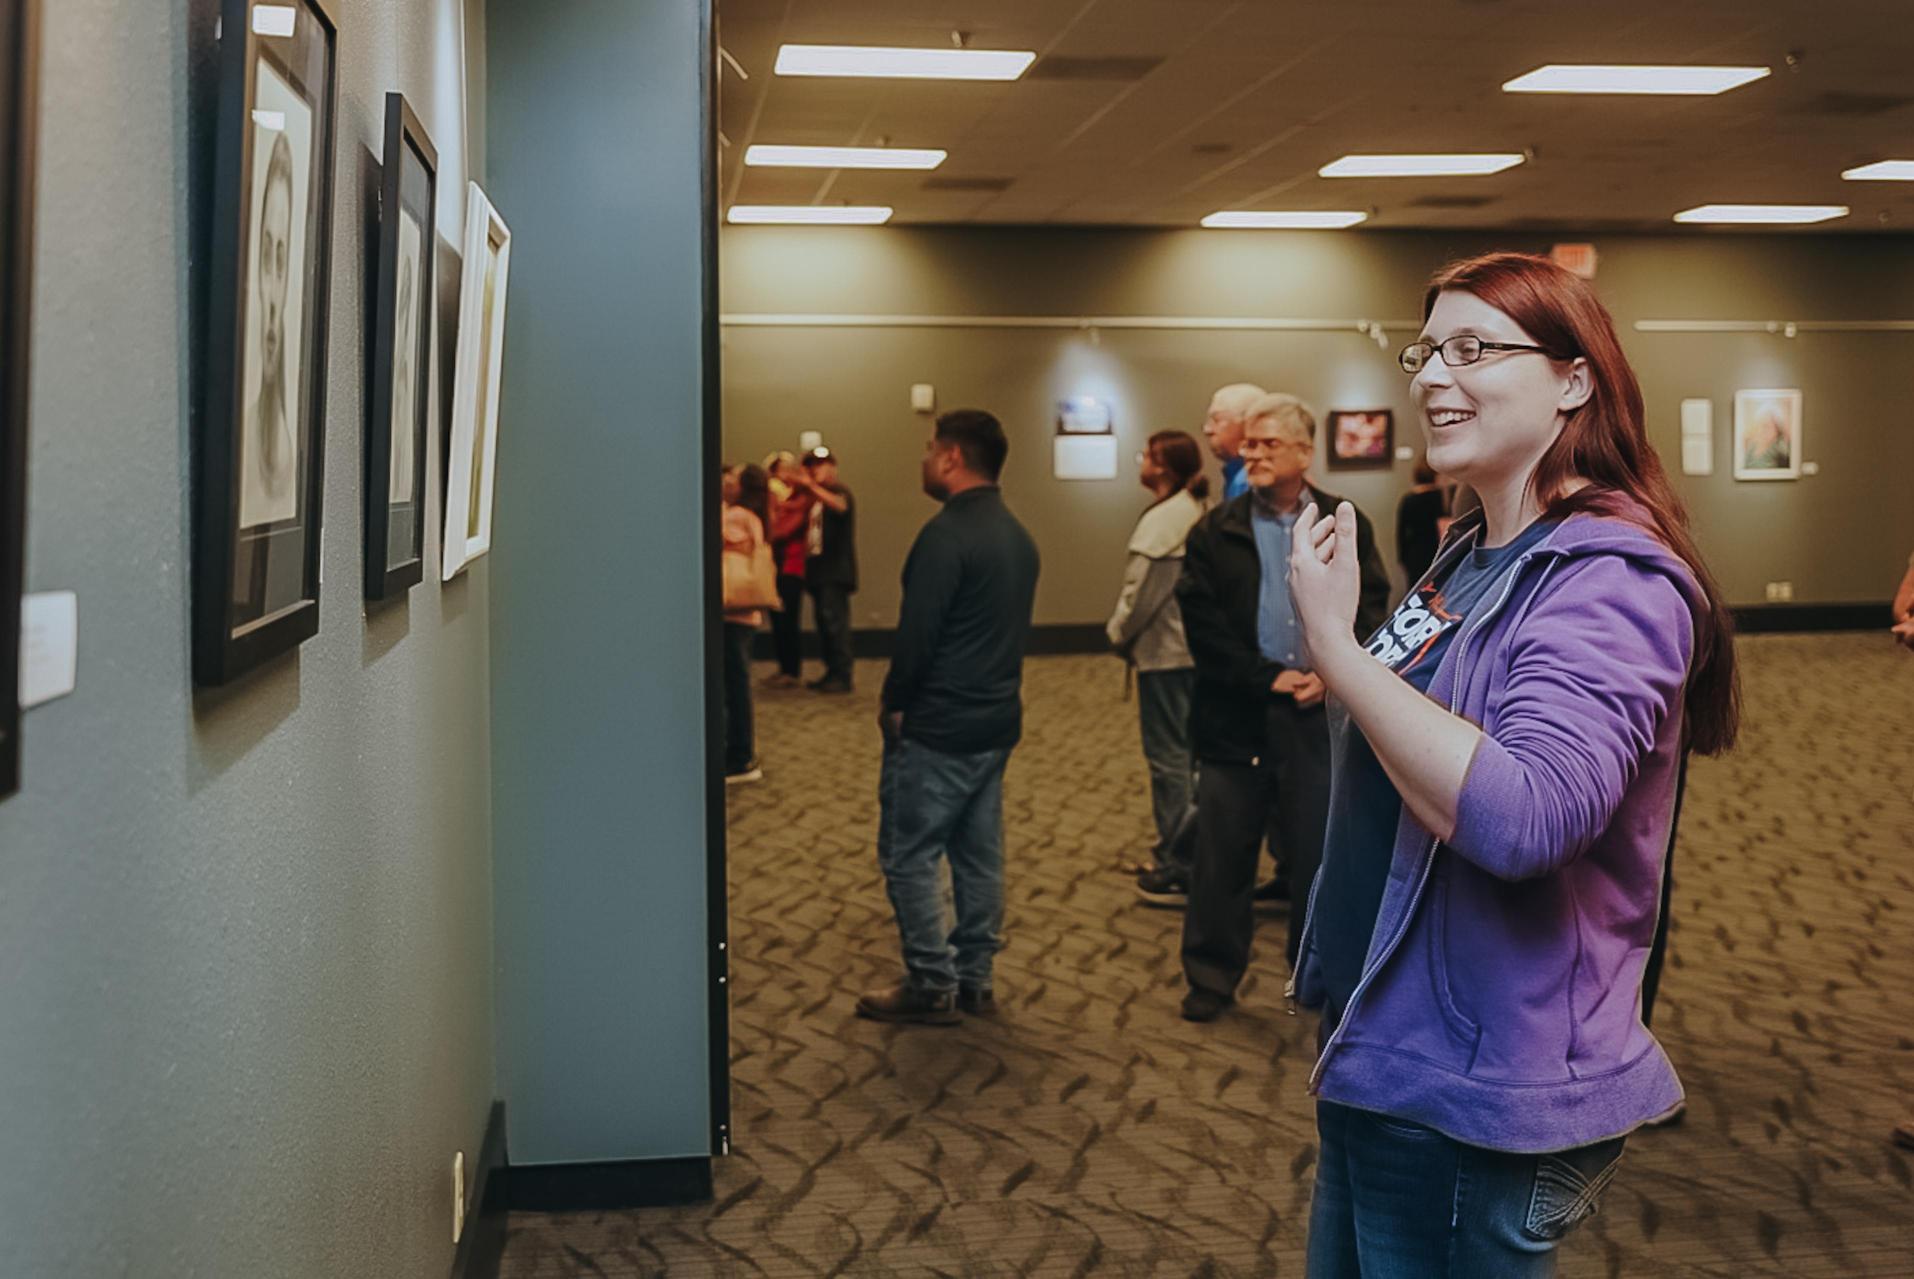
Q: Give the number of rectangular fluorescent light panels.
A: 8